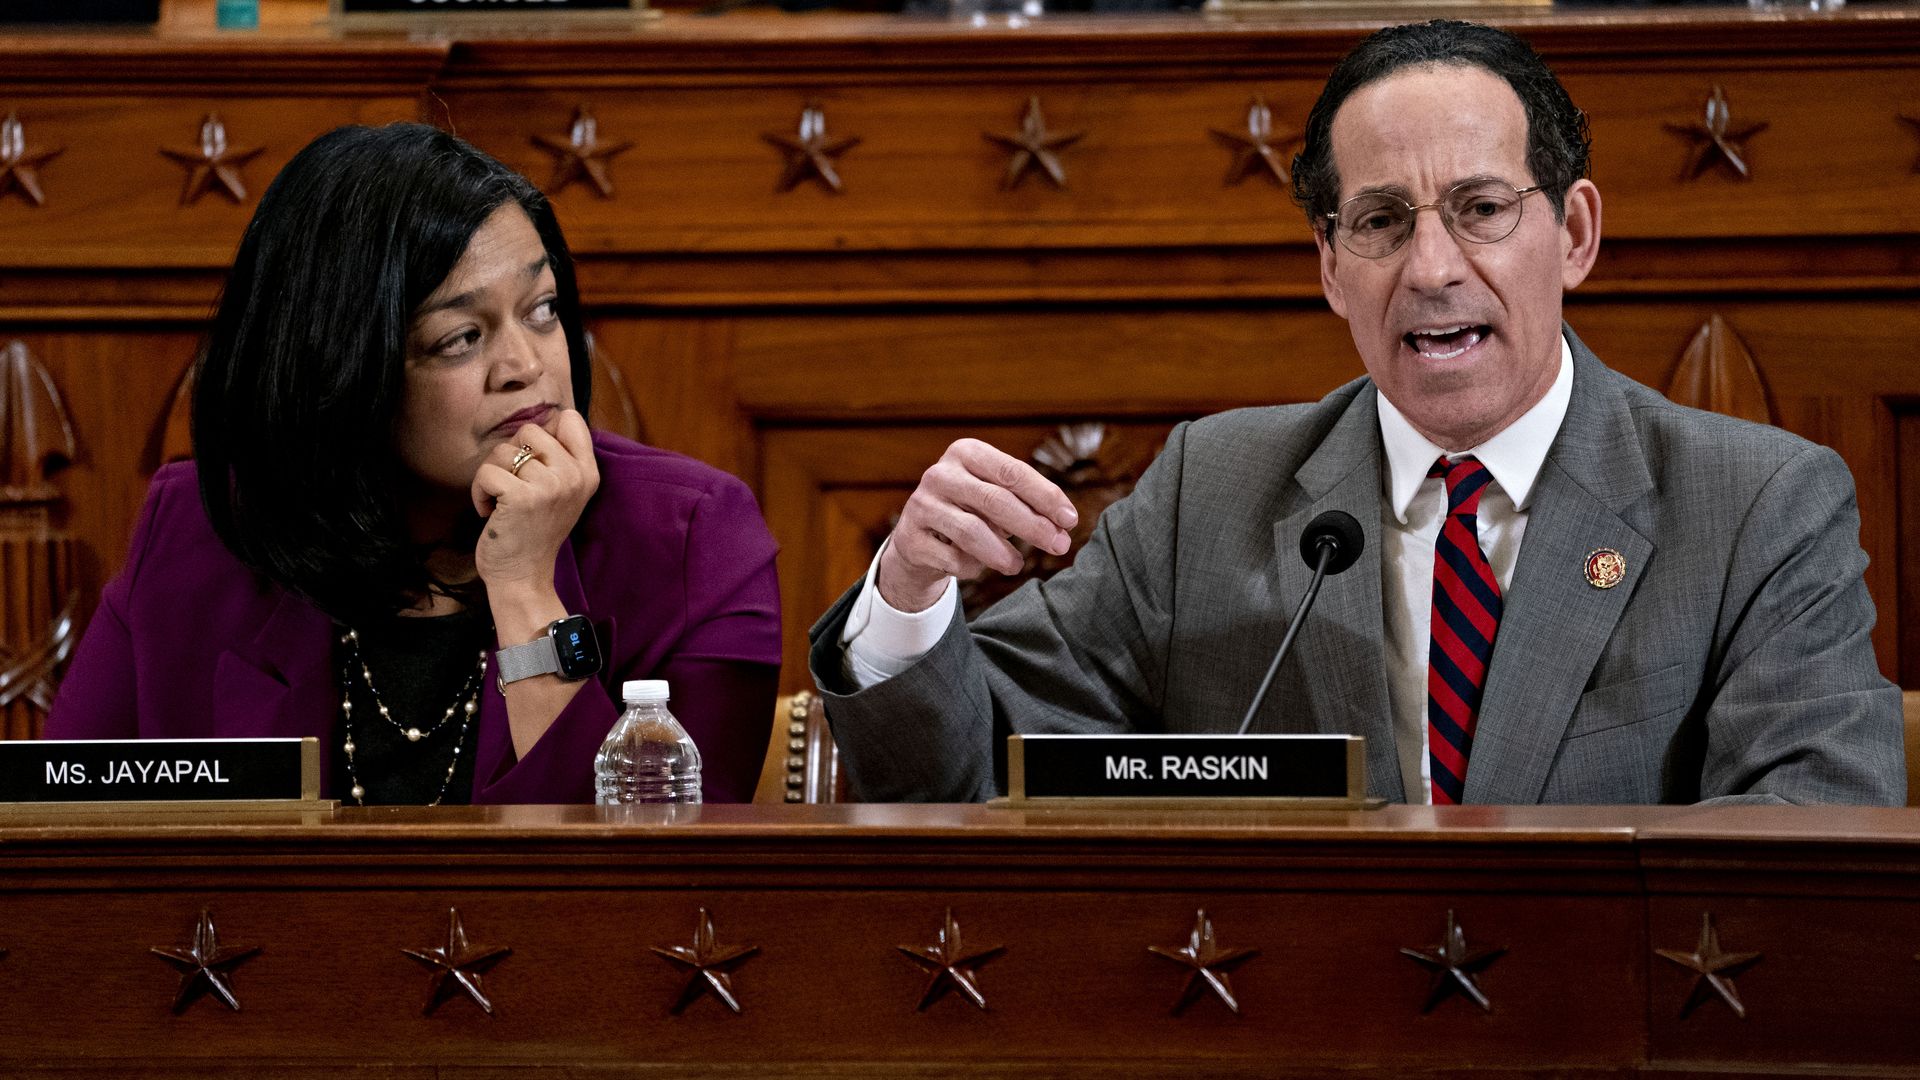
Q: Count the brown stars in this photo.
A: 14